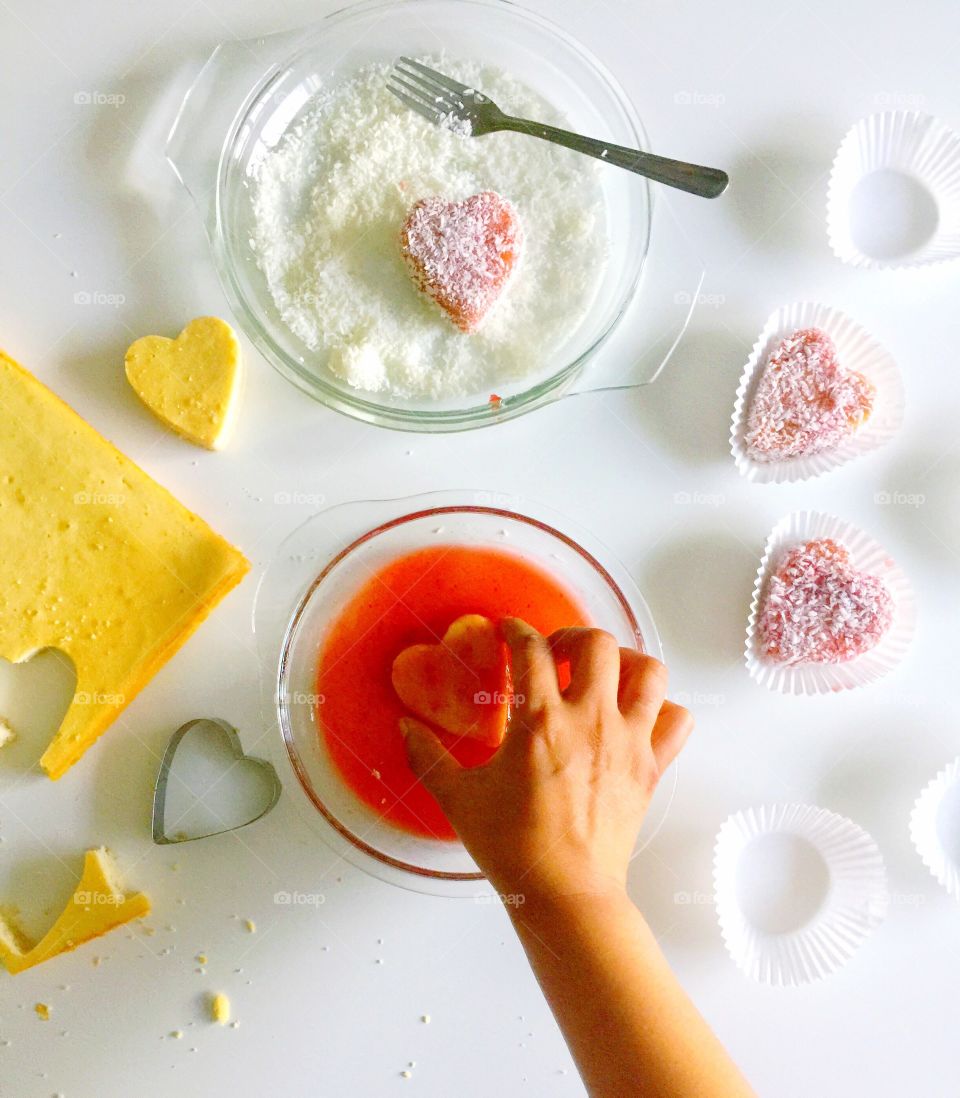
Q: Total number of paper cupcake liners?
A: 5